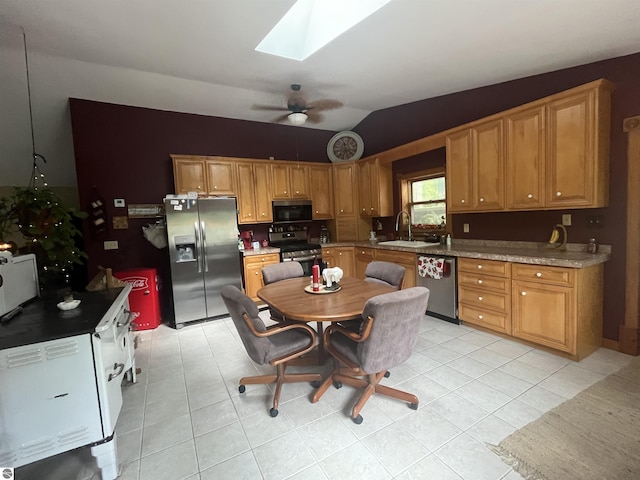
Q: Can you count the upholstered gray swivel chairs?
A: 4